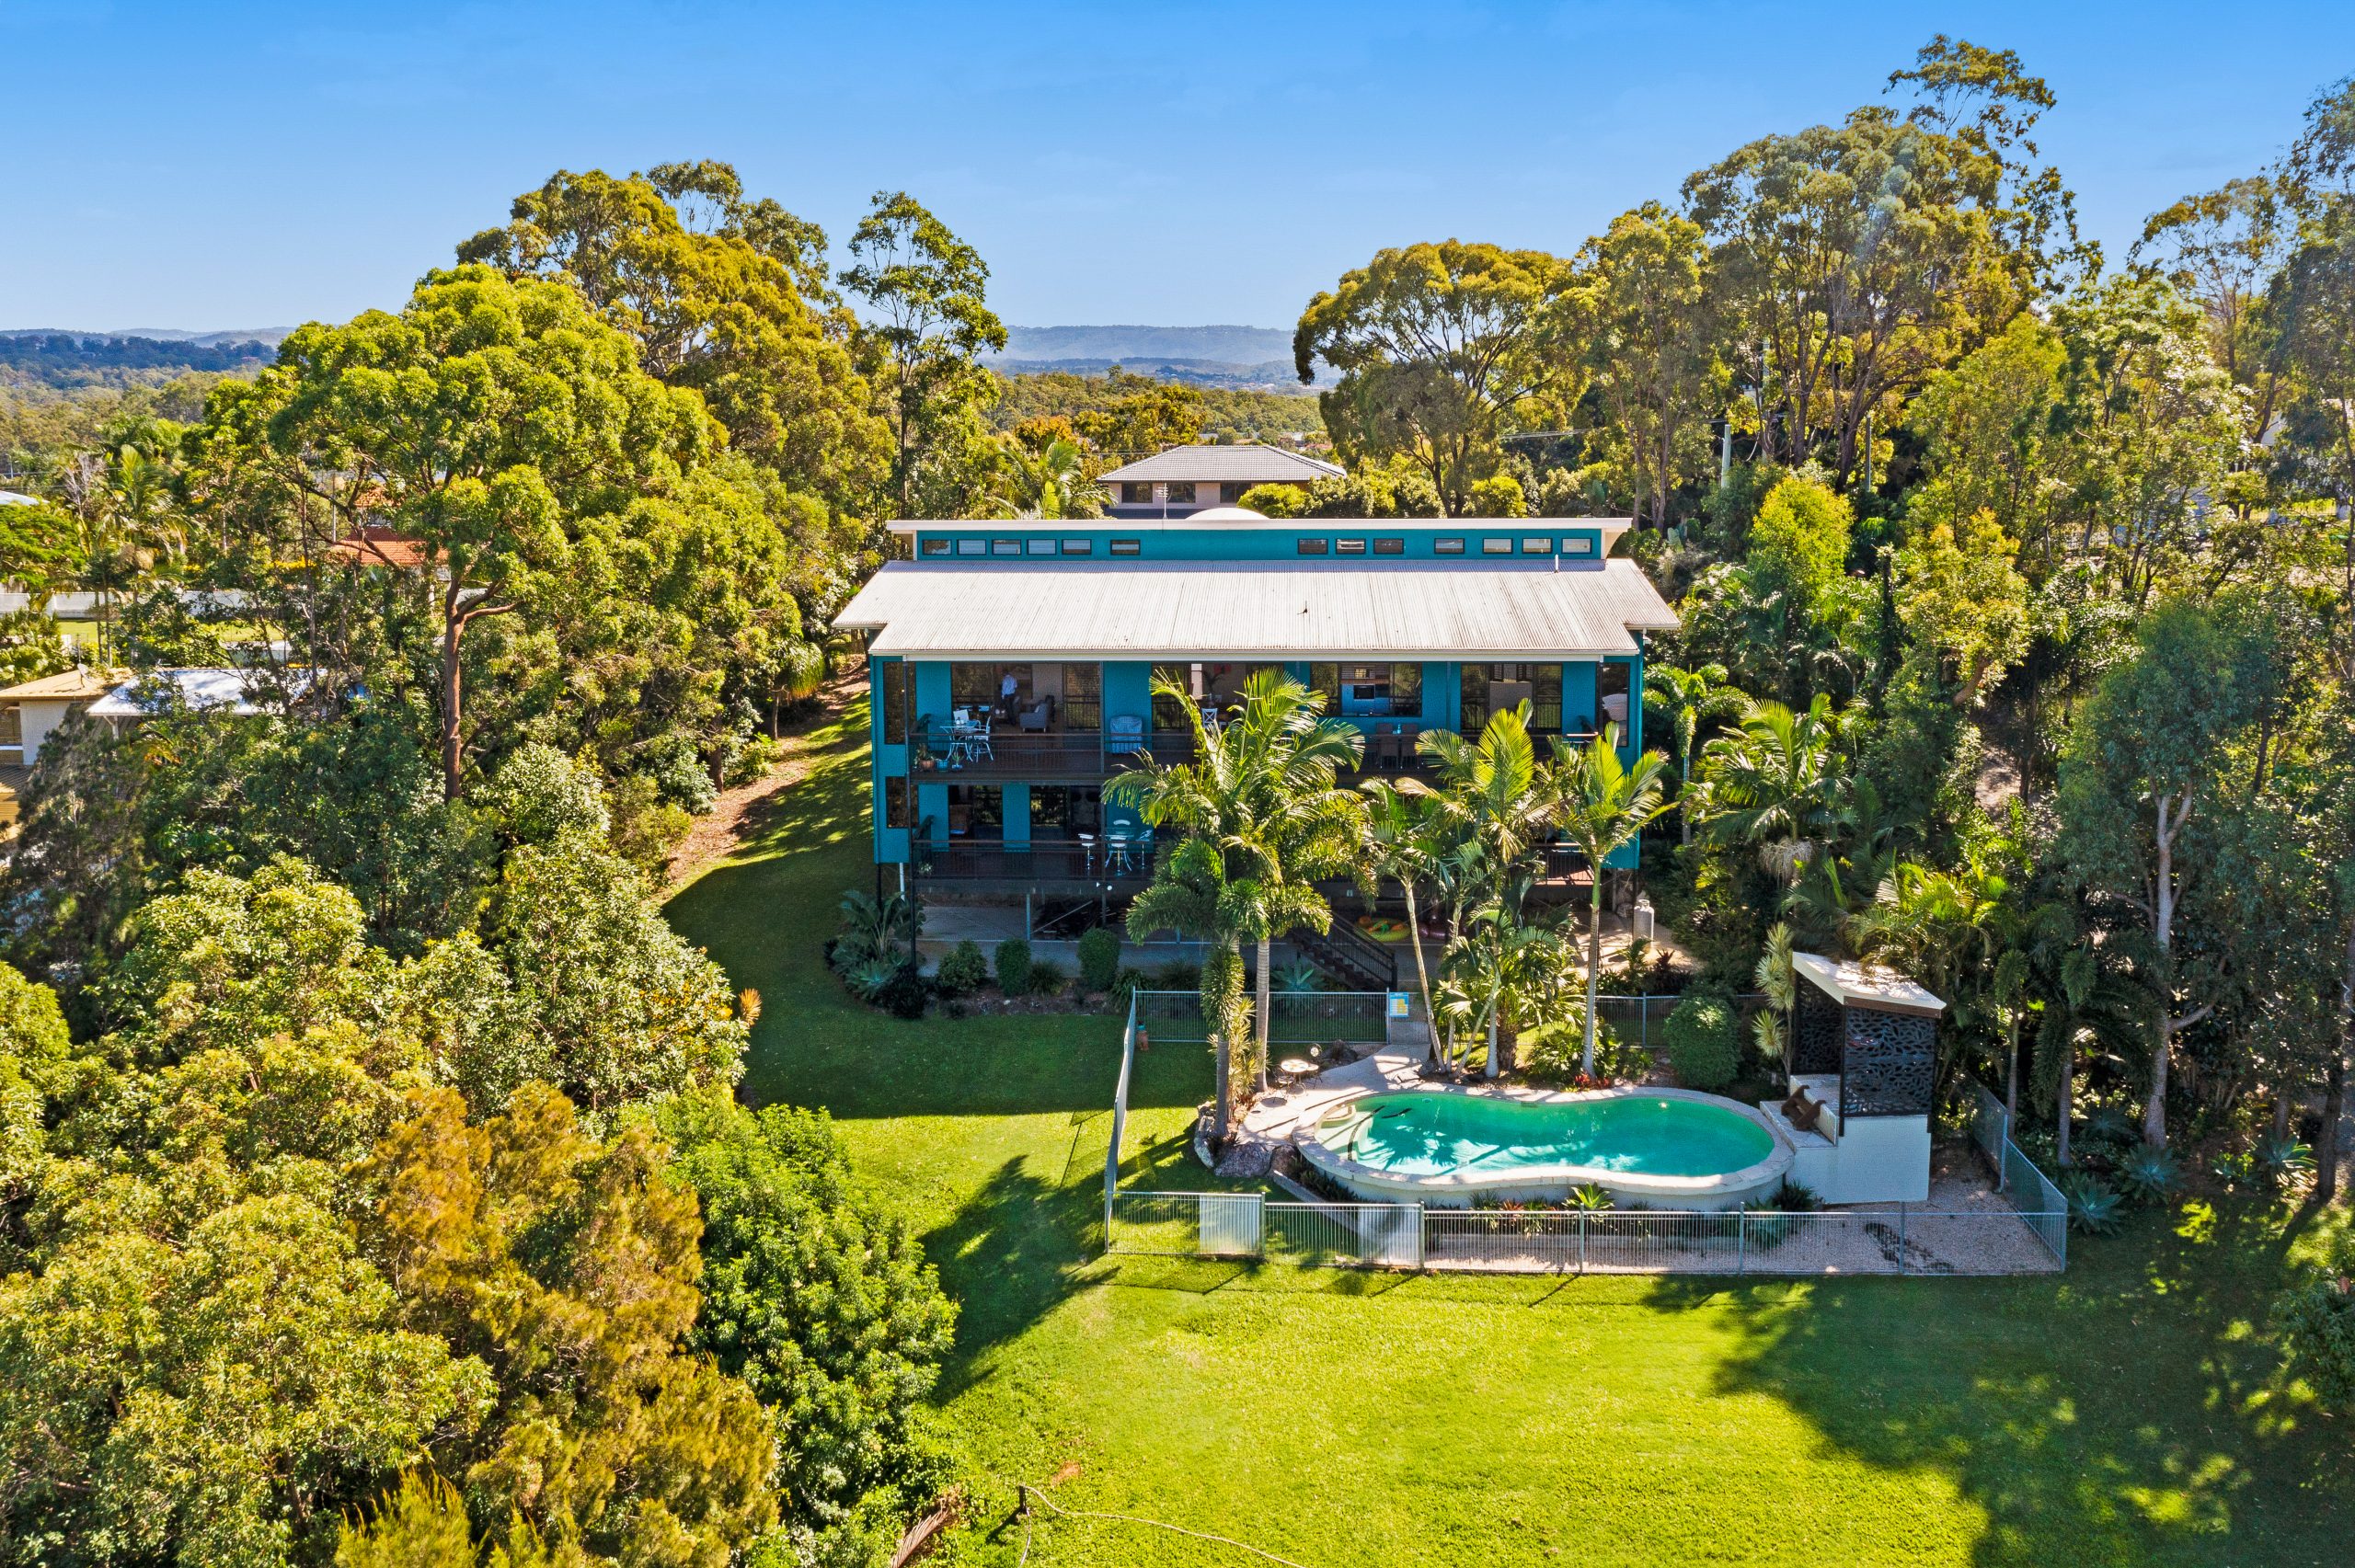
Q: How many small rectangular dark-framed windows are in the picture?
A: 13